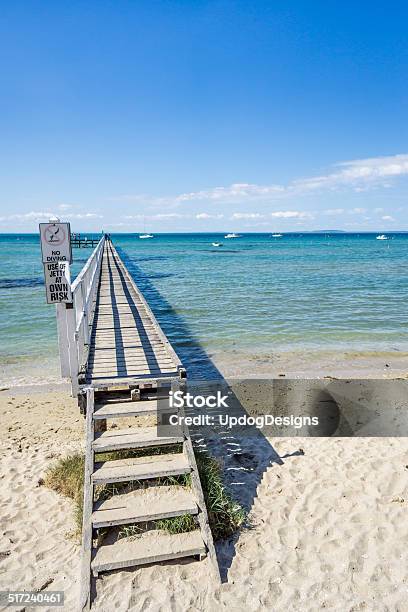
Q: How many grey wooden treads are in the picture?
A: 5